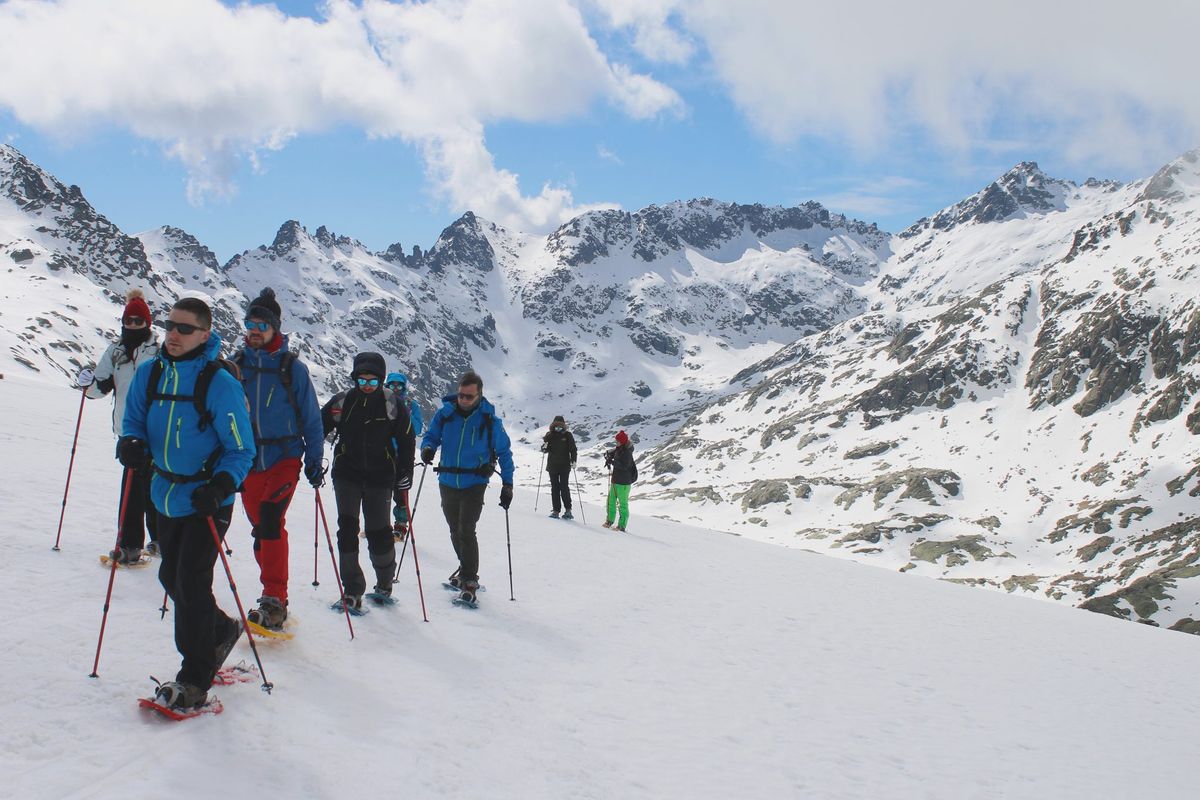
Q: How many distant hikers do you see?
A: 2